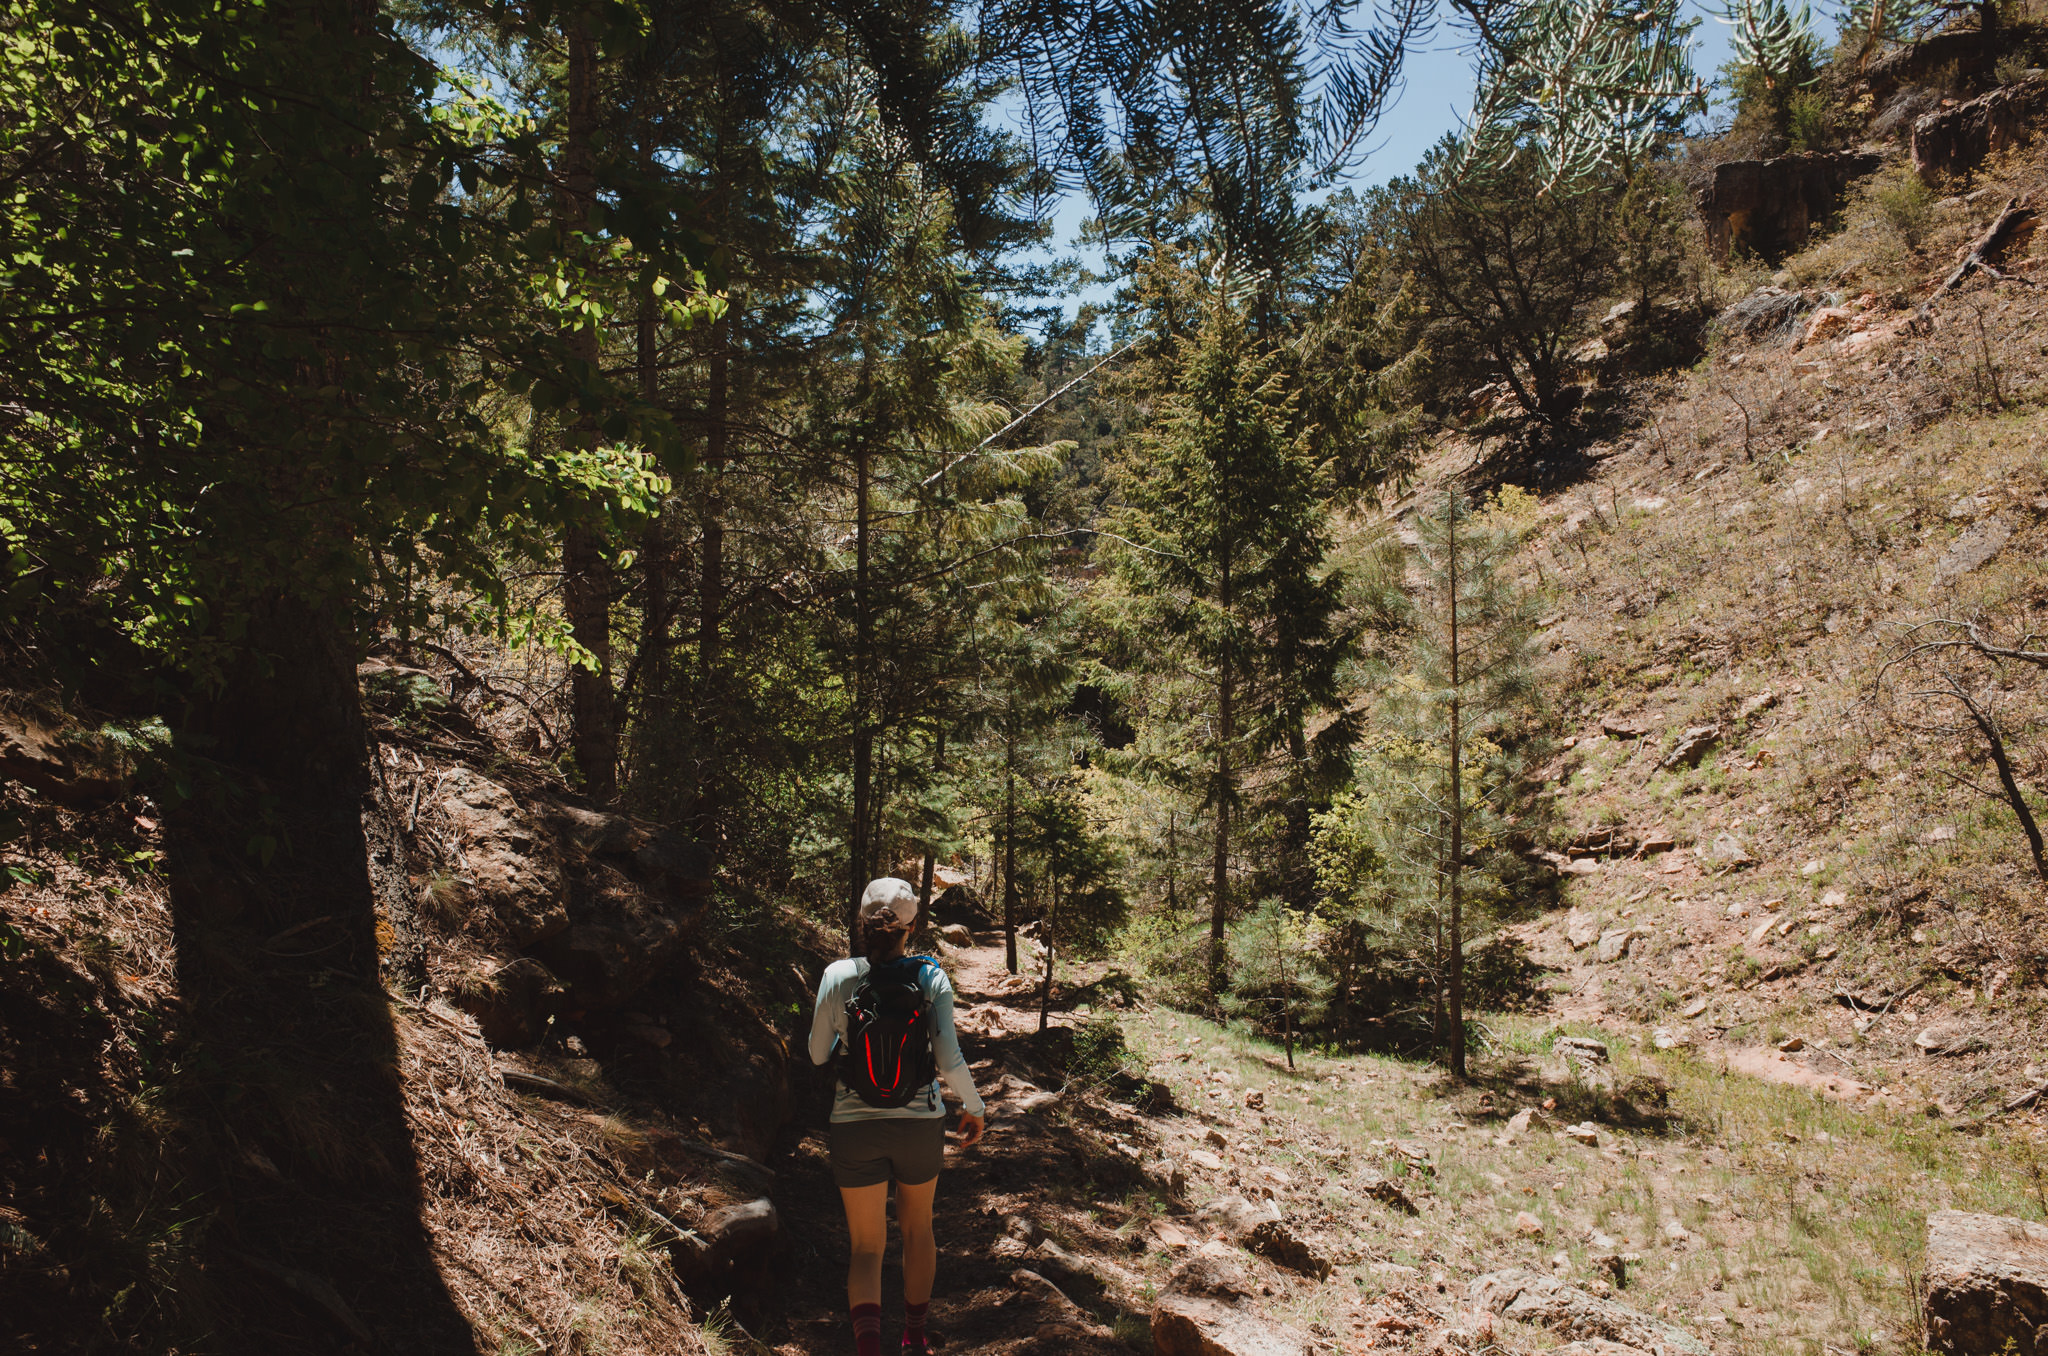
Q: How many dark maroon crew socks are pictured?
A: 2